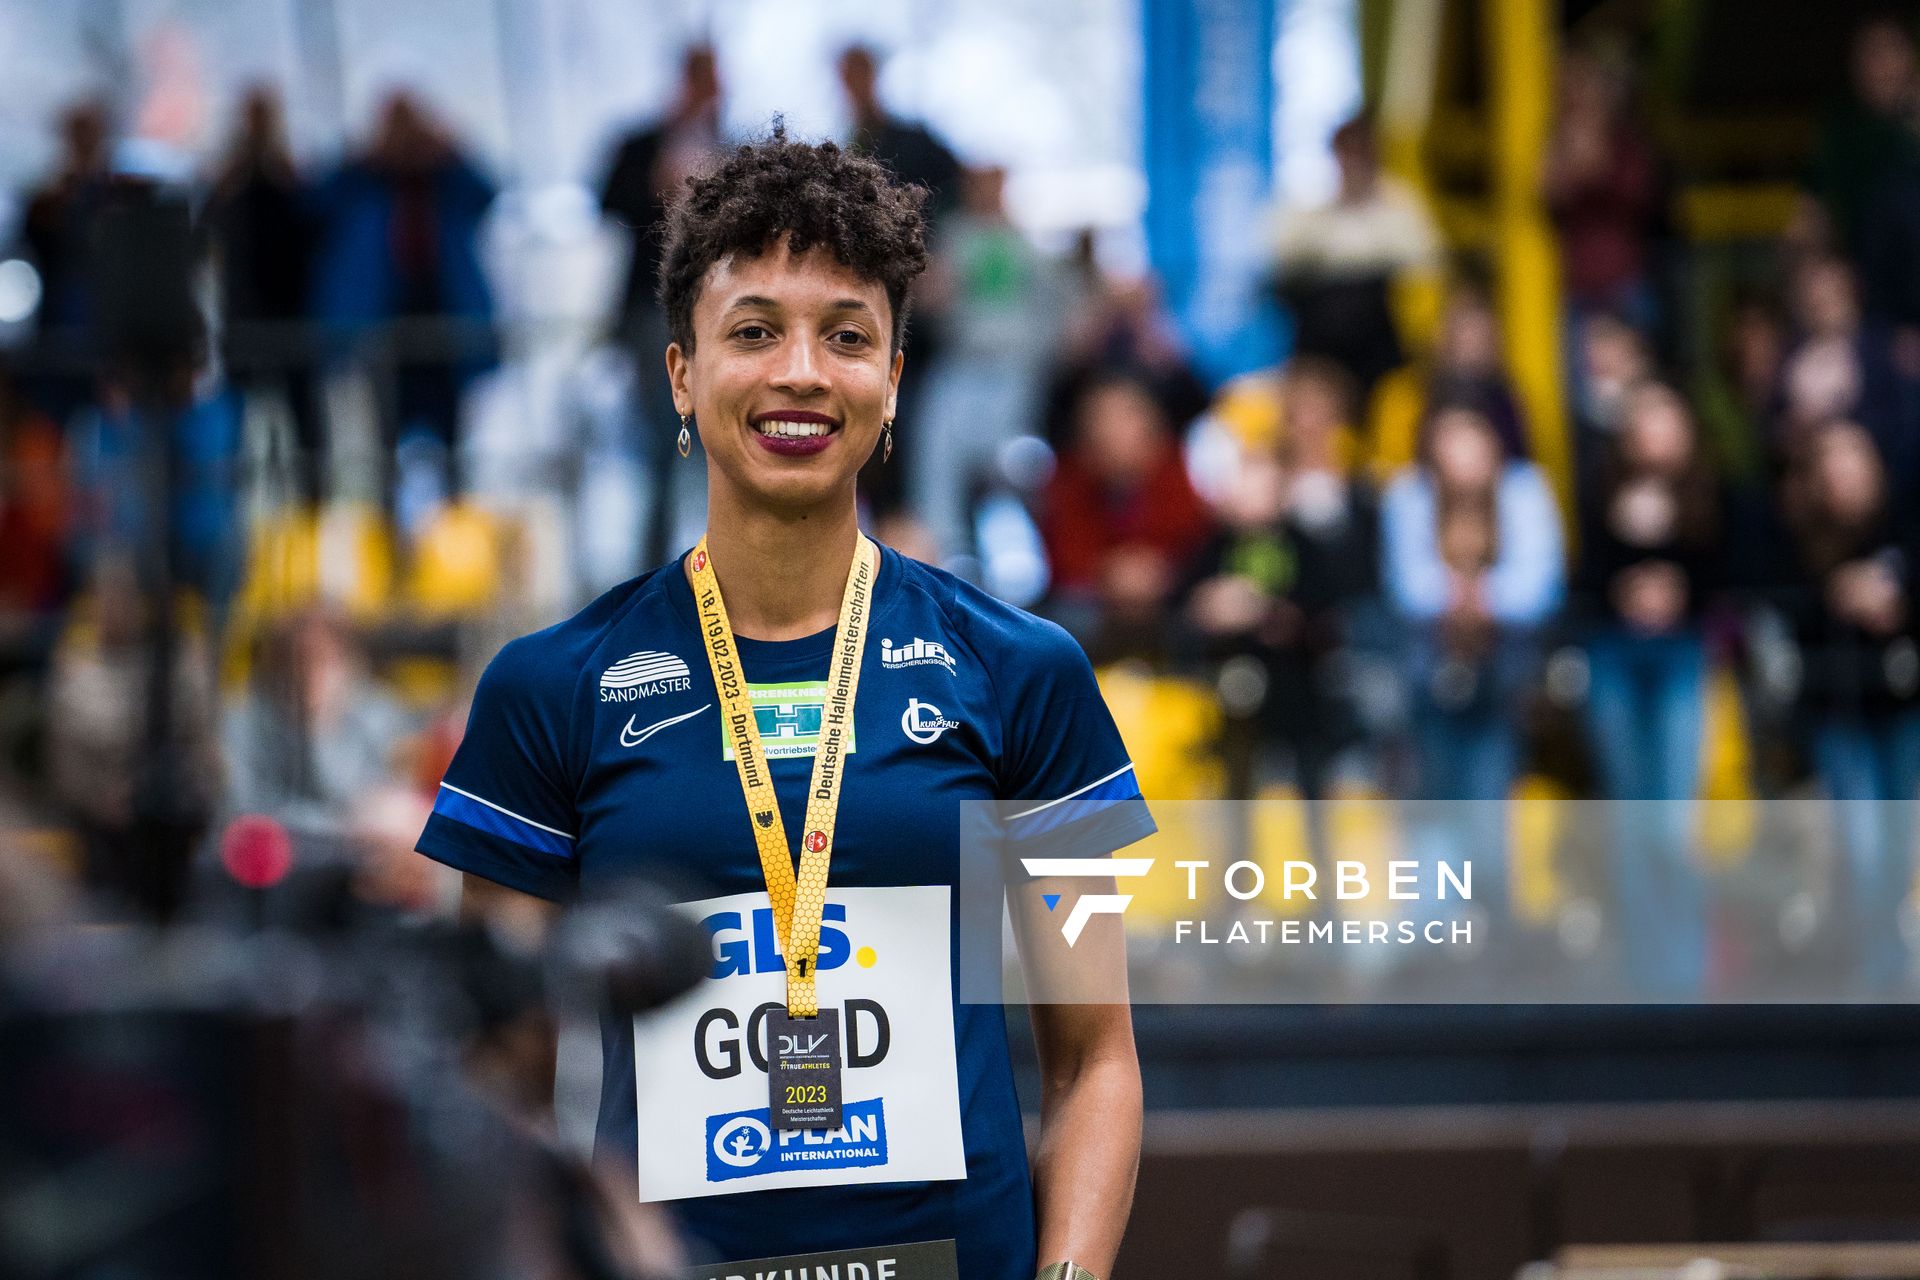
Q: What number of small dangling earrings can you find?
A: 2